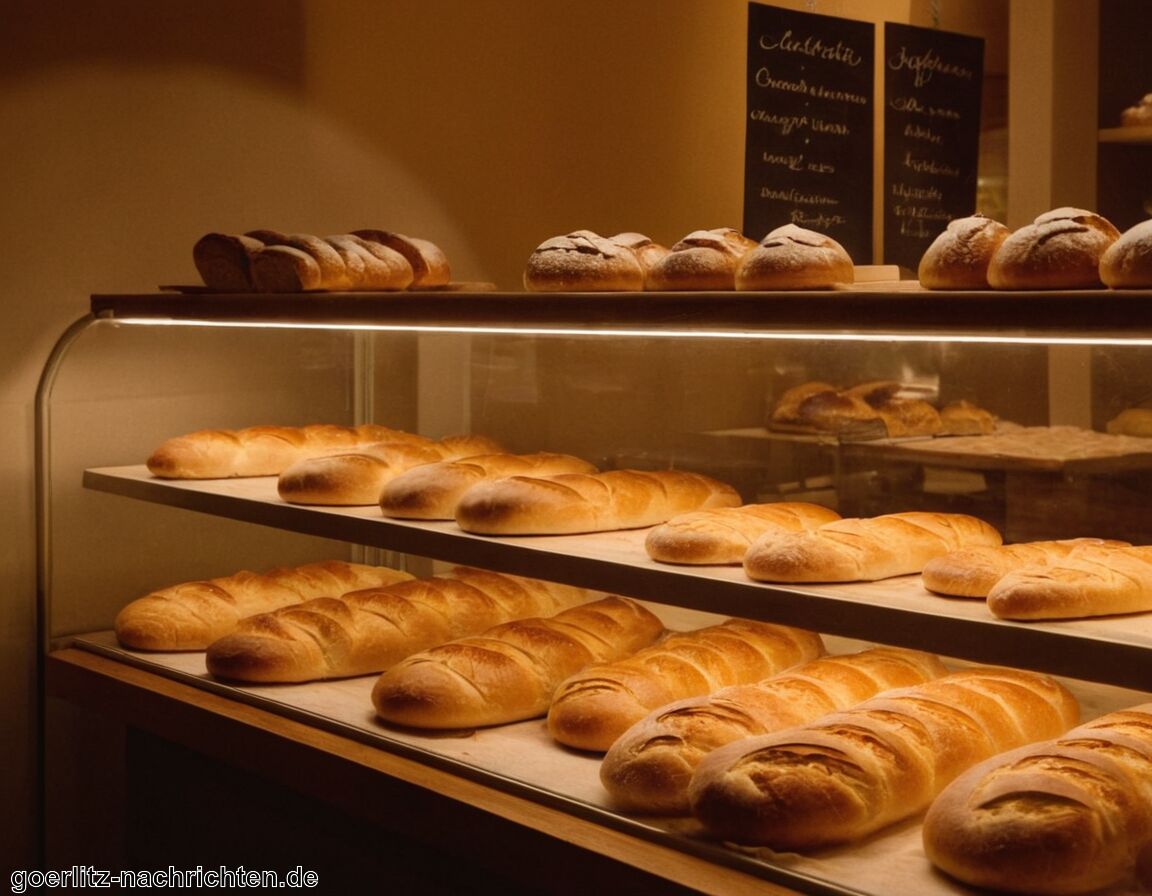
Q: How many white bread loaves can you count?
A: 15